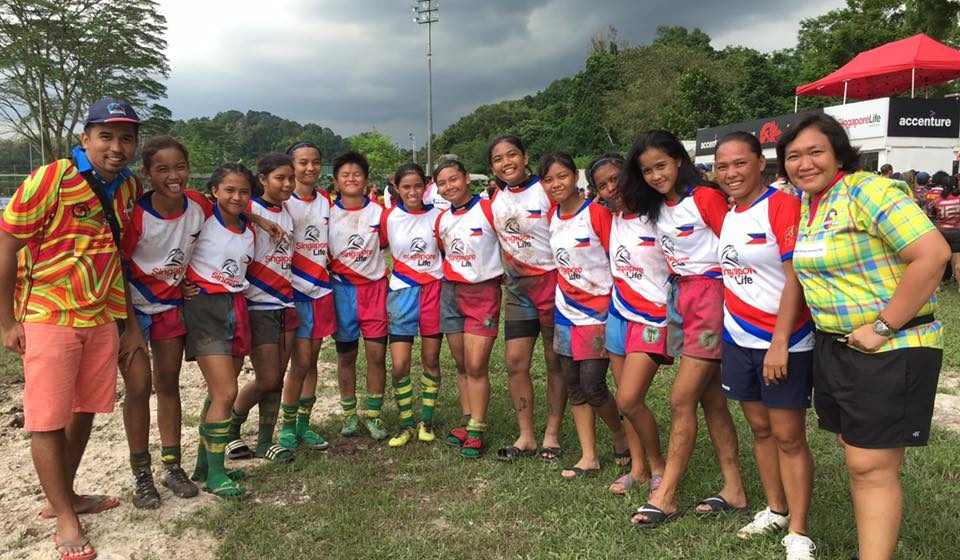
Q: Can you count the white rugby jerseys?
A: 12